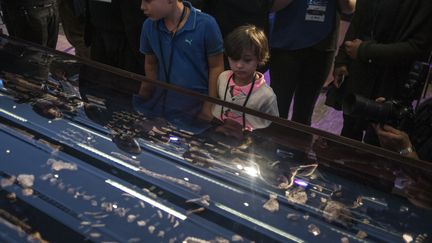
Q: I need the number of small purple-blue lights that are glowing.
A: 2